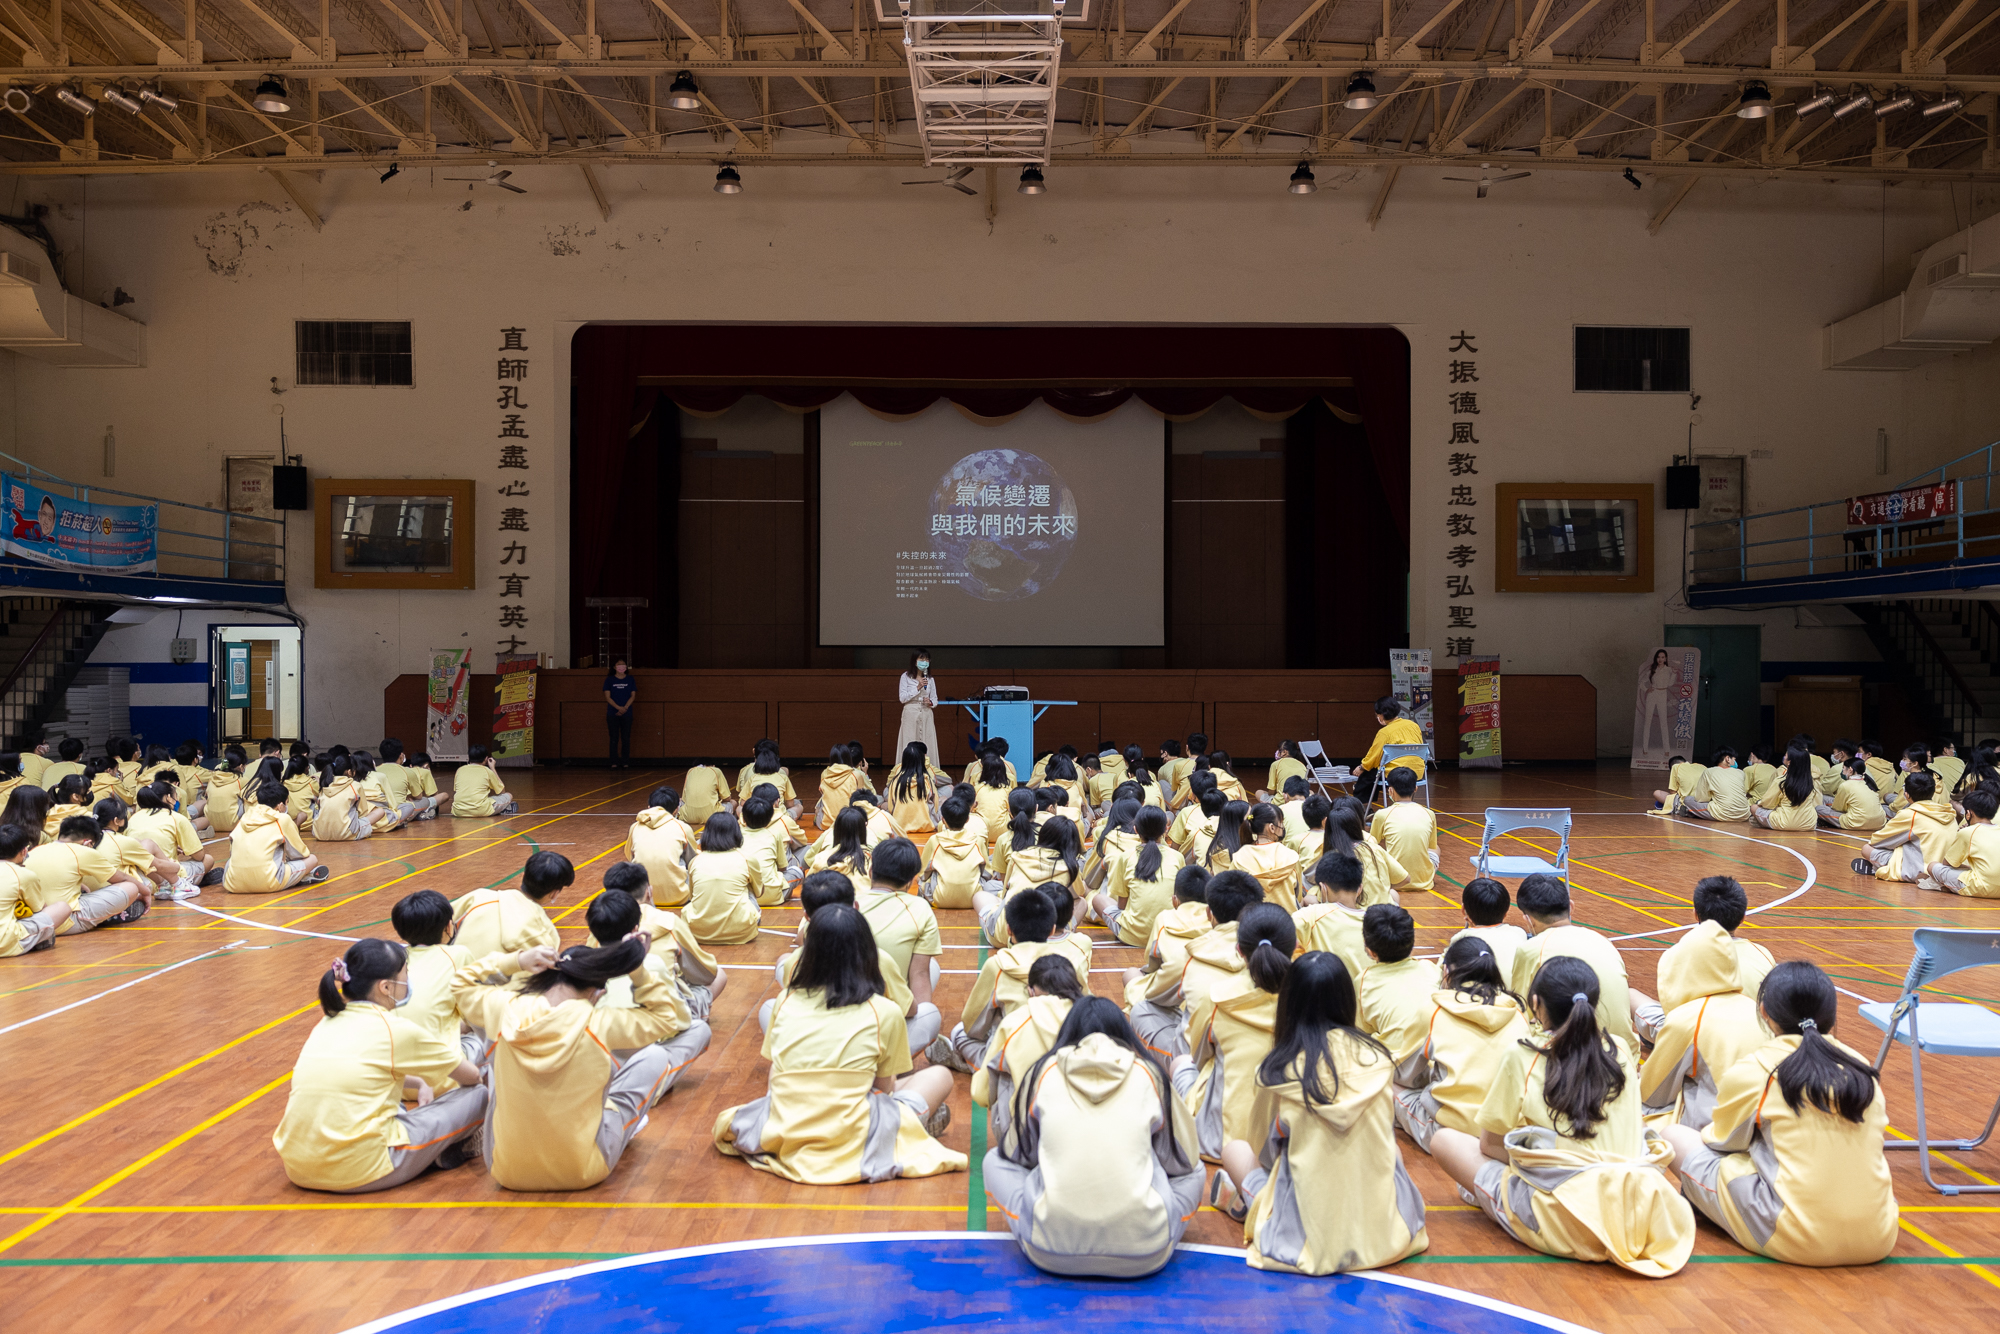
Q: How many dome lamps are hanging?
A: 7